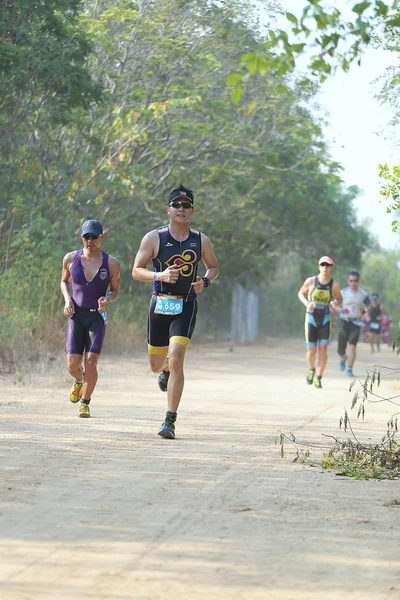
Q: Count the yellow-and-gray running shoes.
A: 2